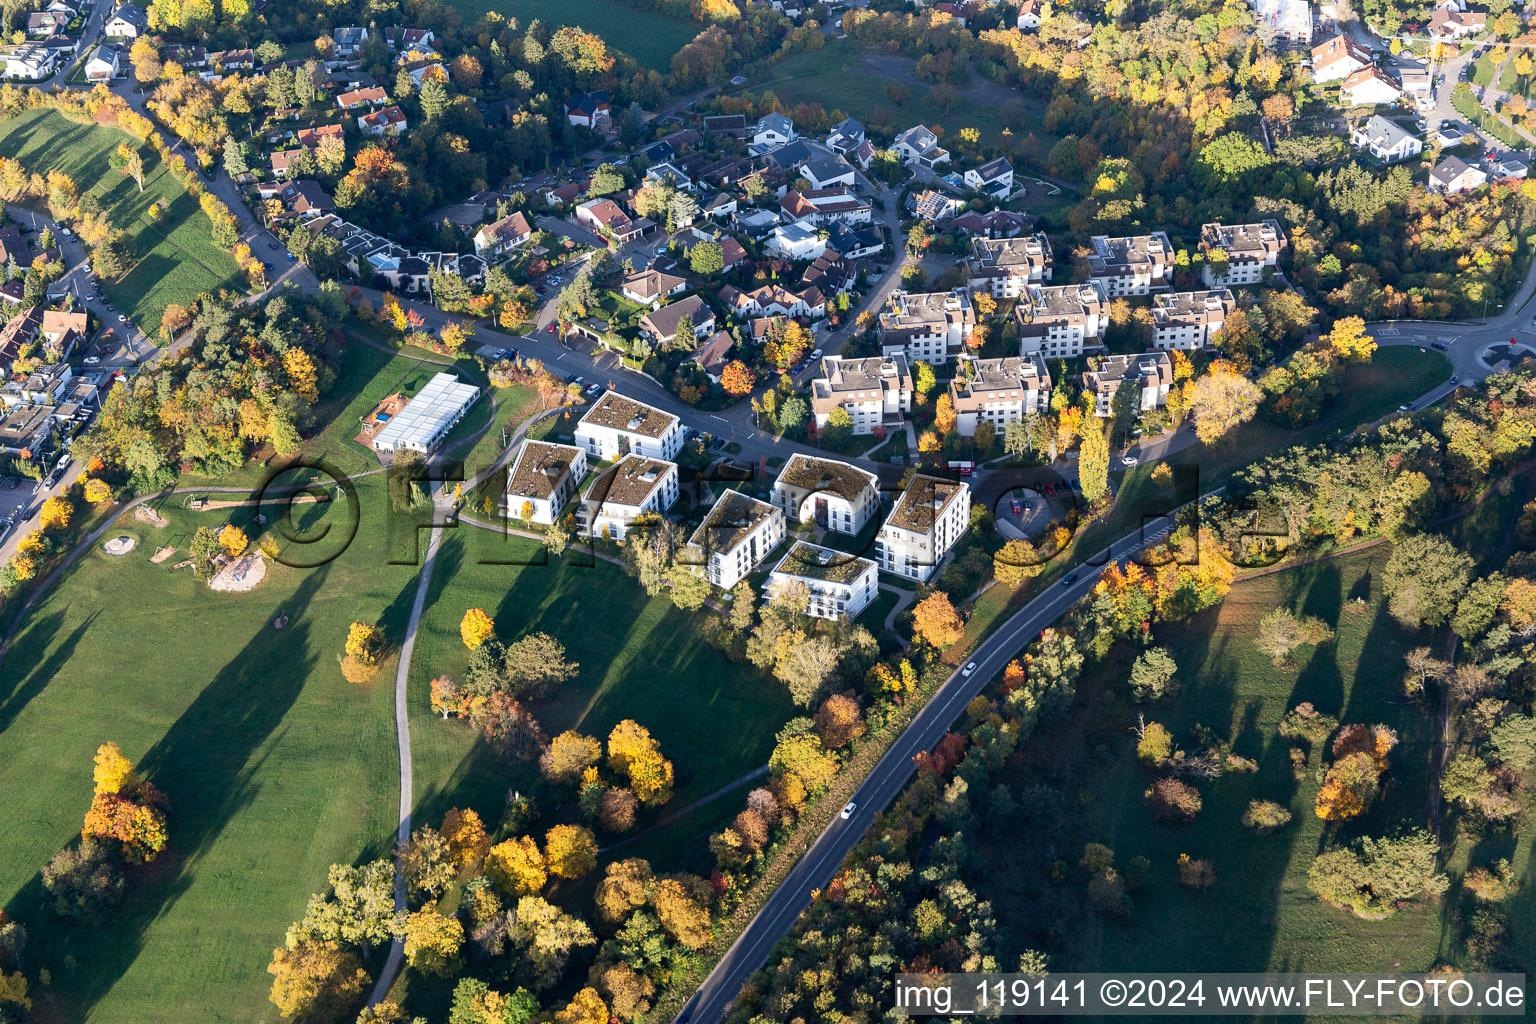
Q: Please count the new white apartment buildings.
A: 7